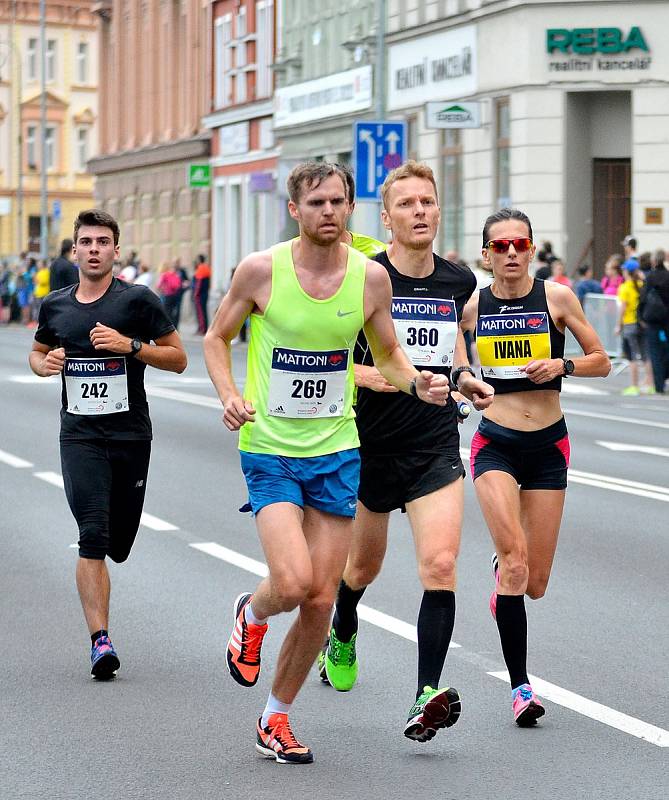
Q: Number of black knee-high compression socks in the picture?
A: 3